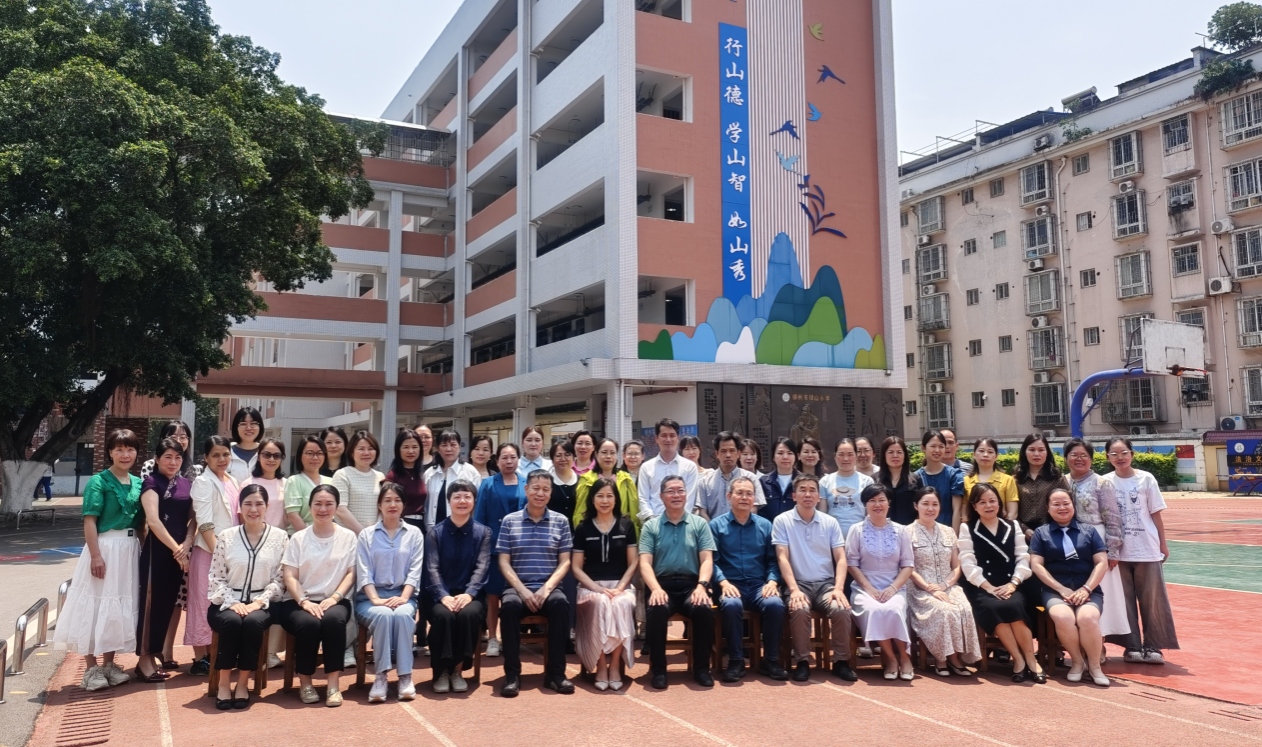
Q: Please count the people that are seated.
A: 13